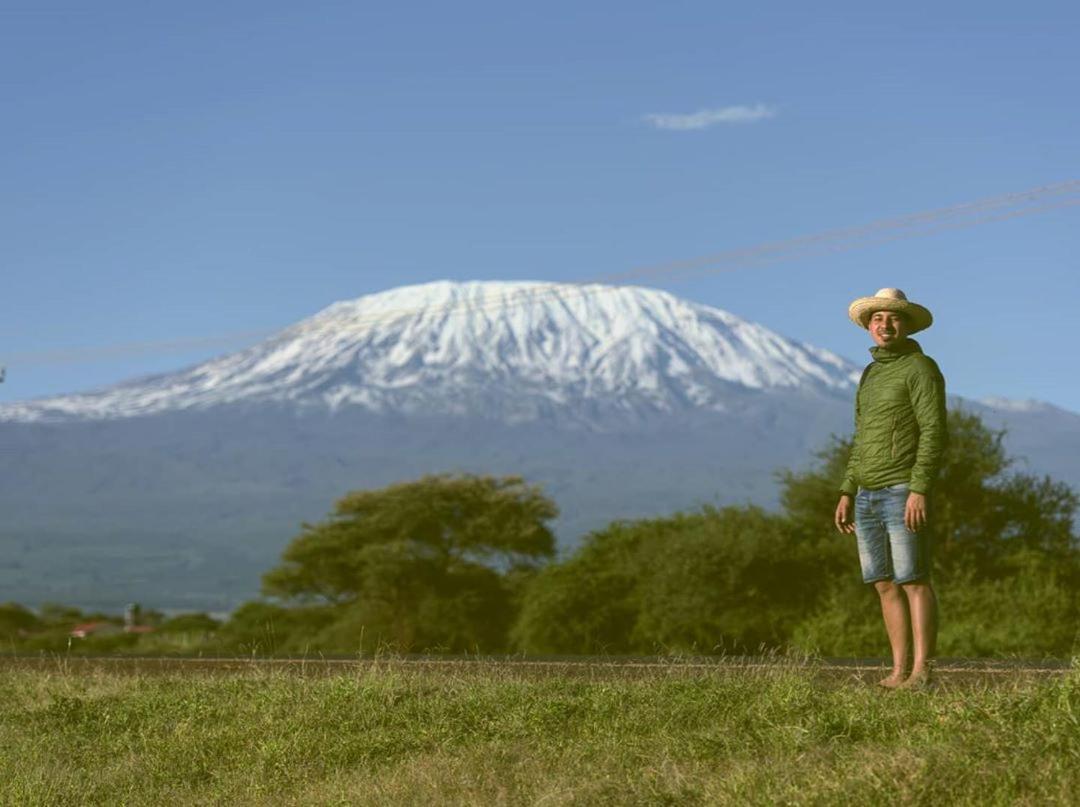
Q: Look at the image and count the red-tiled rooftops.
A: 2